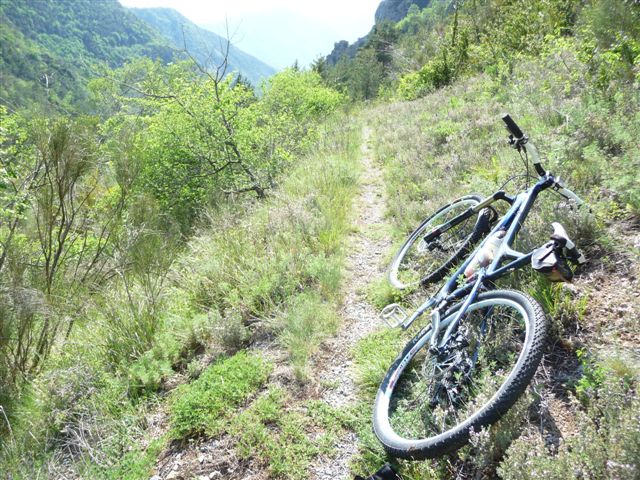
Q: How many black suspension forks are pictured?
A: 1